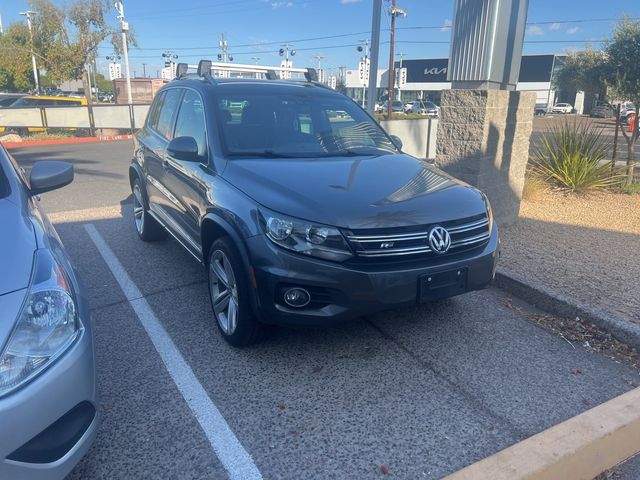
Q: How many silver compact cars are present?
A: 1